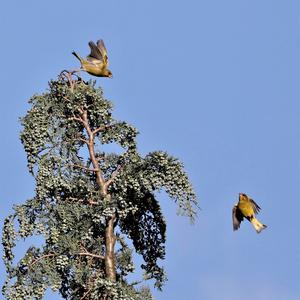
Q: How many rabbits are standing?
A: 0